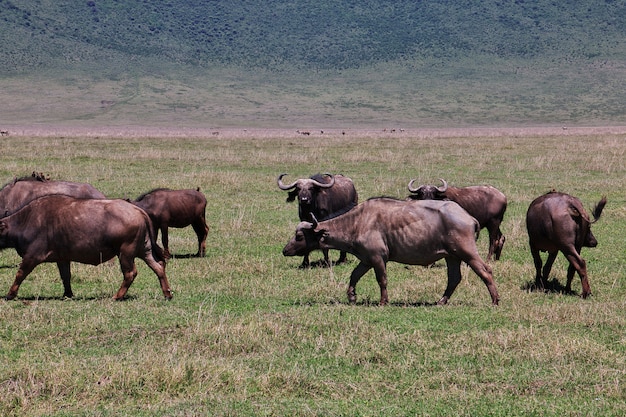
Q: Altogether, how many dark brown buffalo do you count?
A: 7